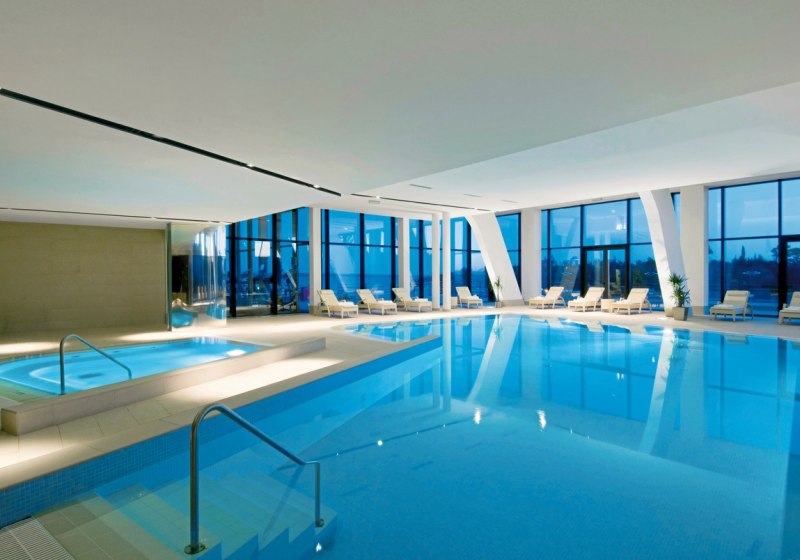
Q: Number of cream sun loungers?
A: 9